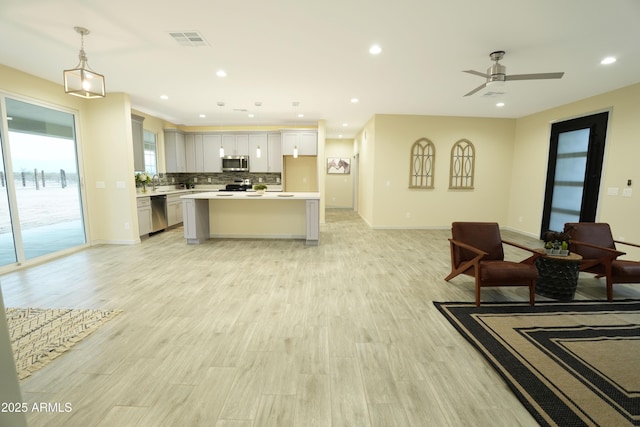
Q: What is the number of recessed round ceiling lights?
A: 11